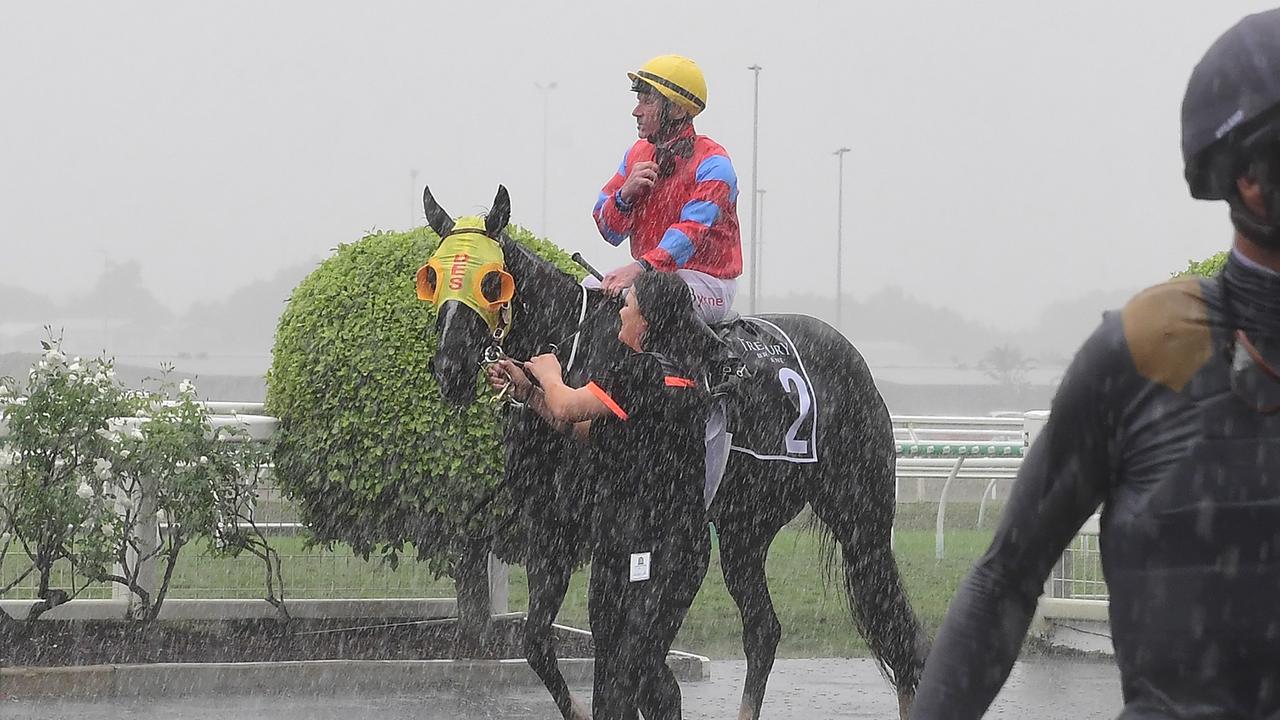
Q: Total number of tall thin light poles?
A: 5